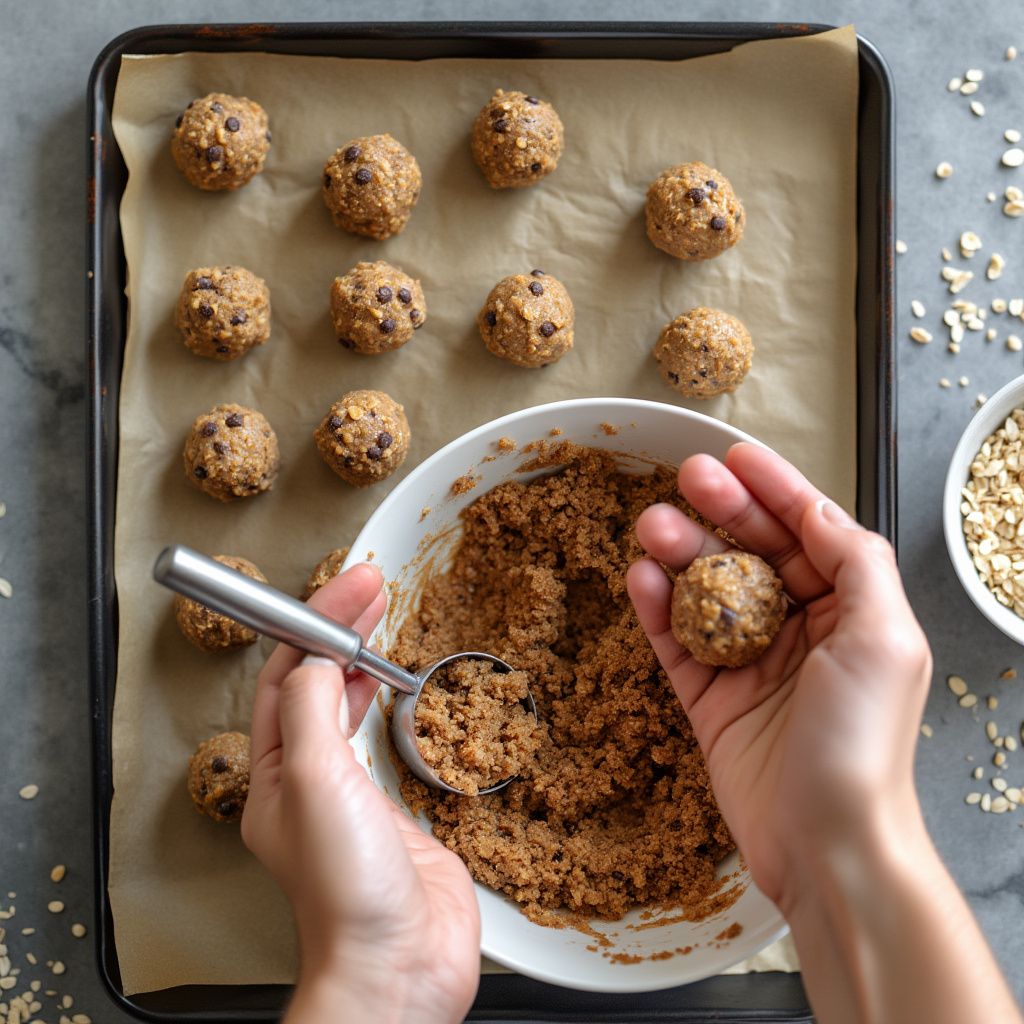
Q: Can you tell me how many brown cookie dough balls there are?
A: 14